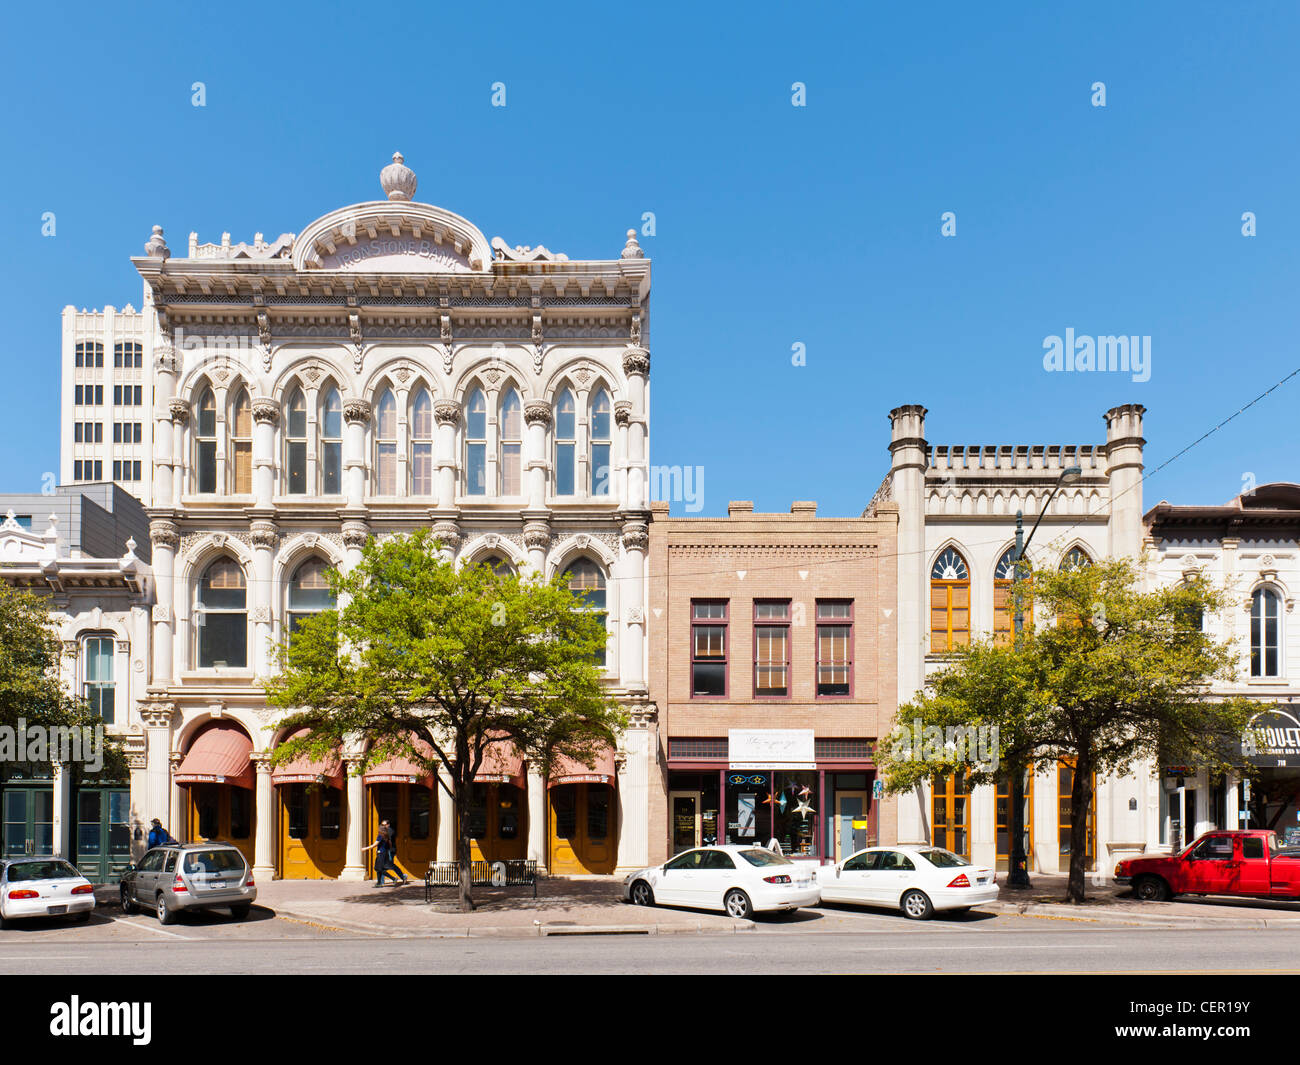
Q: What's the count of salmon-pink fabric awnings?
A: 5